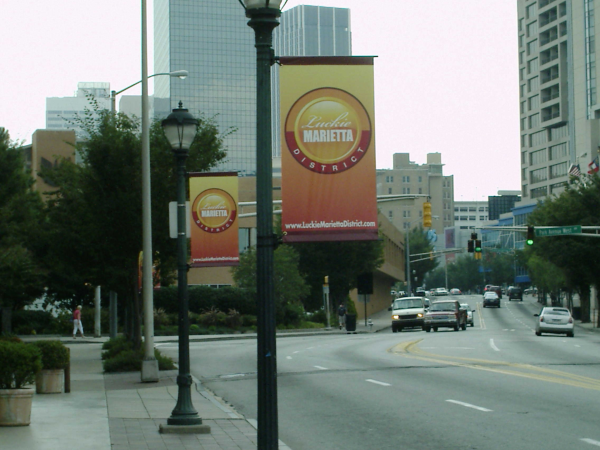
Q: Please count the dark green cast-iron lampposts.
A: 2